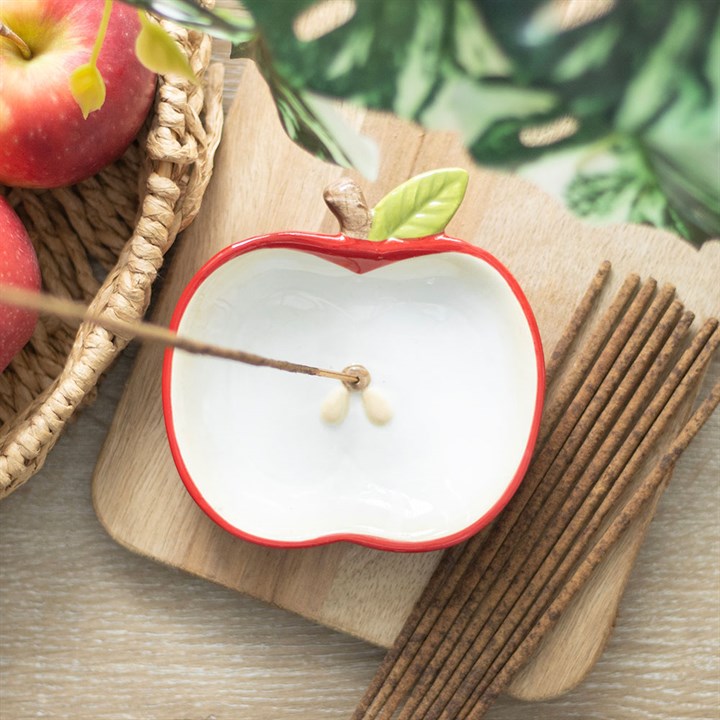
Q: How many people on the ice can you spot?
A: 0